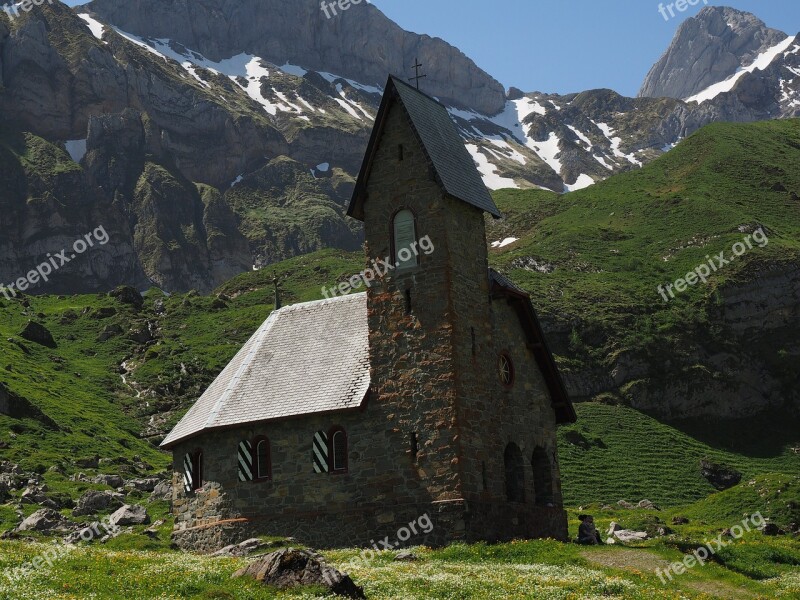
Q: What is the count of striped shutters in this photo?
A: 3